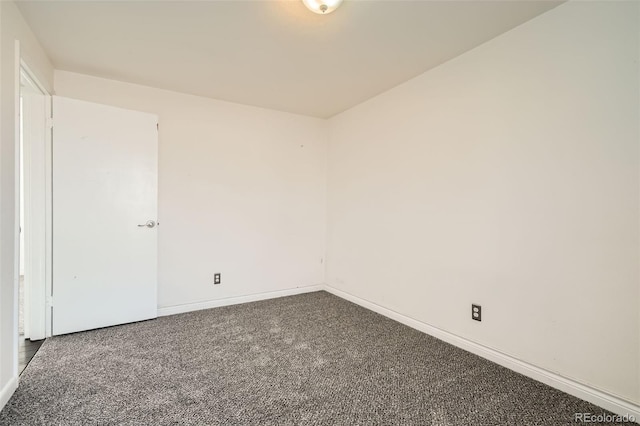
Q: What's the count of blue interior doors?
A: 0